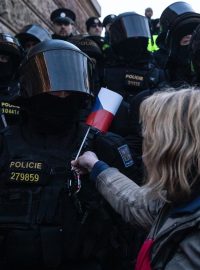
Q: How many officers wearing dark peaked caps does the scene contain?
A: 3